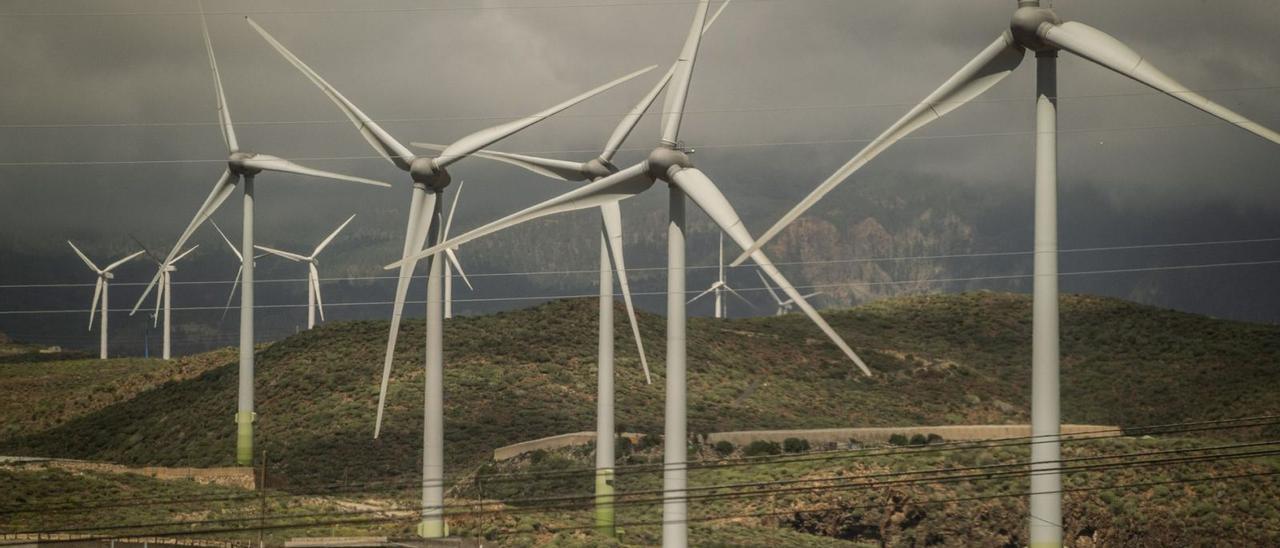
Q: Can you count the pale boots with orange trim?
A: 0